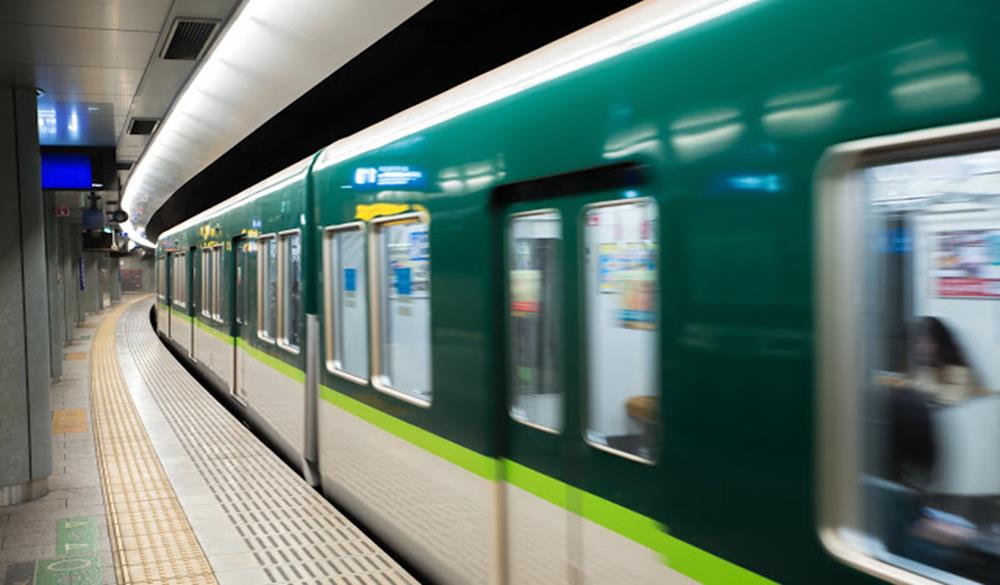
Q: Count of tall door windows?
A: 2